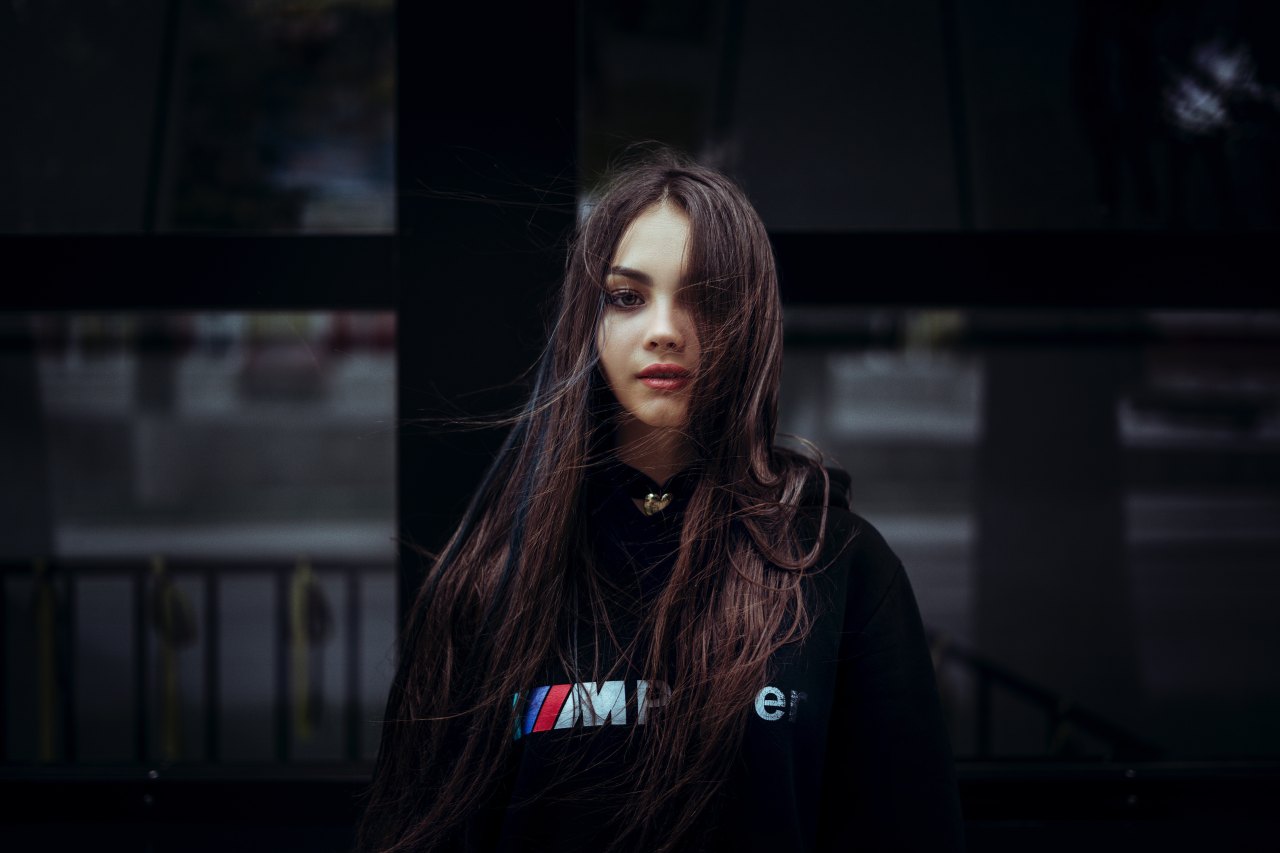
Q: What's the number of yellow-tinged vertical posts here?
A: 3